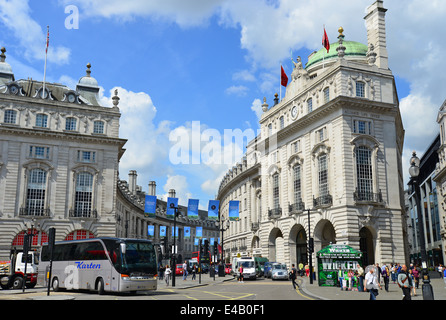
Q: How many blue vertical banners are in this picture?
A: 14